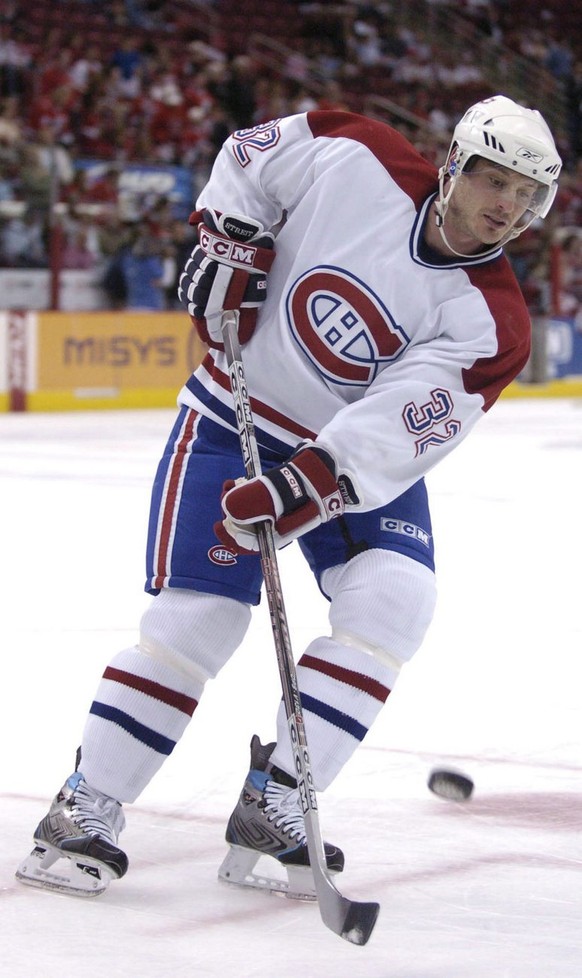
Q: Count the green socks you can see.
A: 0